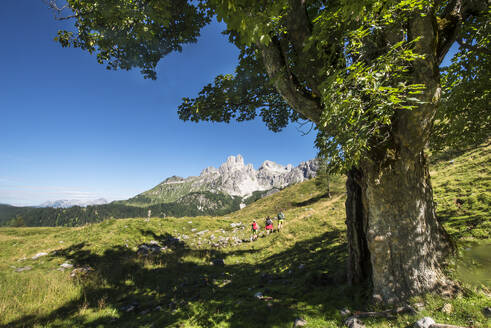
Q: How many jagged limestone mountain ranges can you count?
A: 1